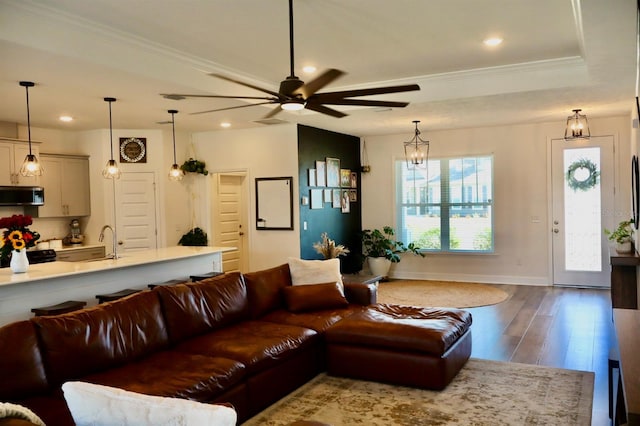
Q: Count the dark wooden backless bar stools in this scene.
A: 4